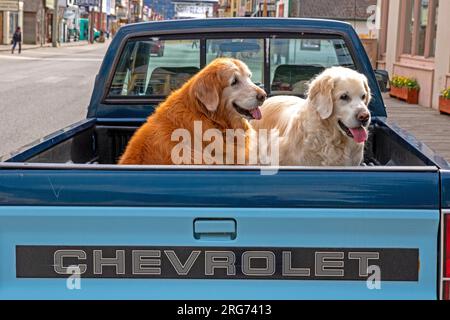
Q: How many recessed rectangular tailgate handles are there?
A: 1